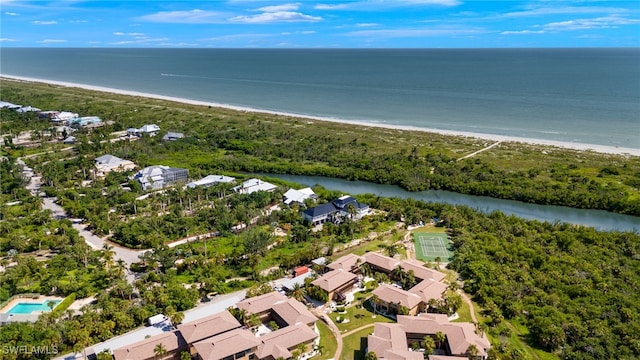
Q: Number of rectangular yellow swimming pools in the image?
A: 0